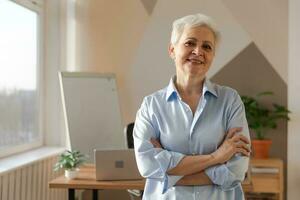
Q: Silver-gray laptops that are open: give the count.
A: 1